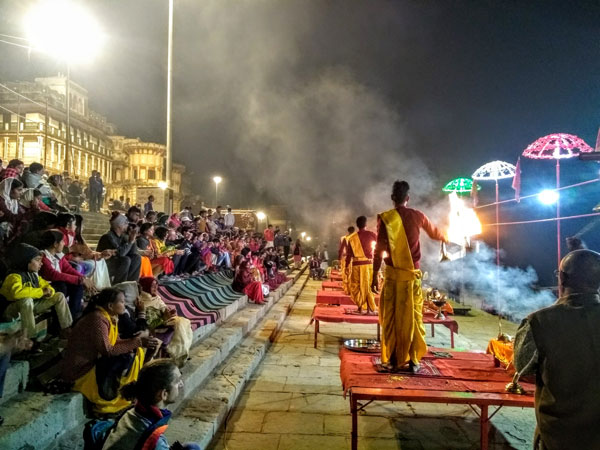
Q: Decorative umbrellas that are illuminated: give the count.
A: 3